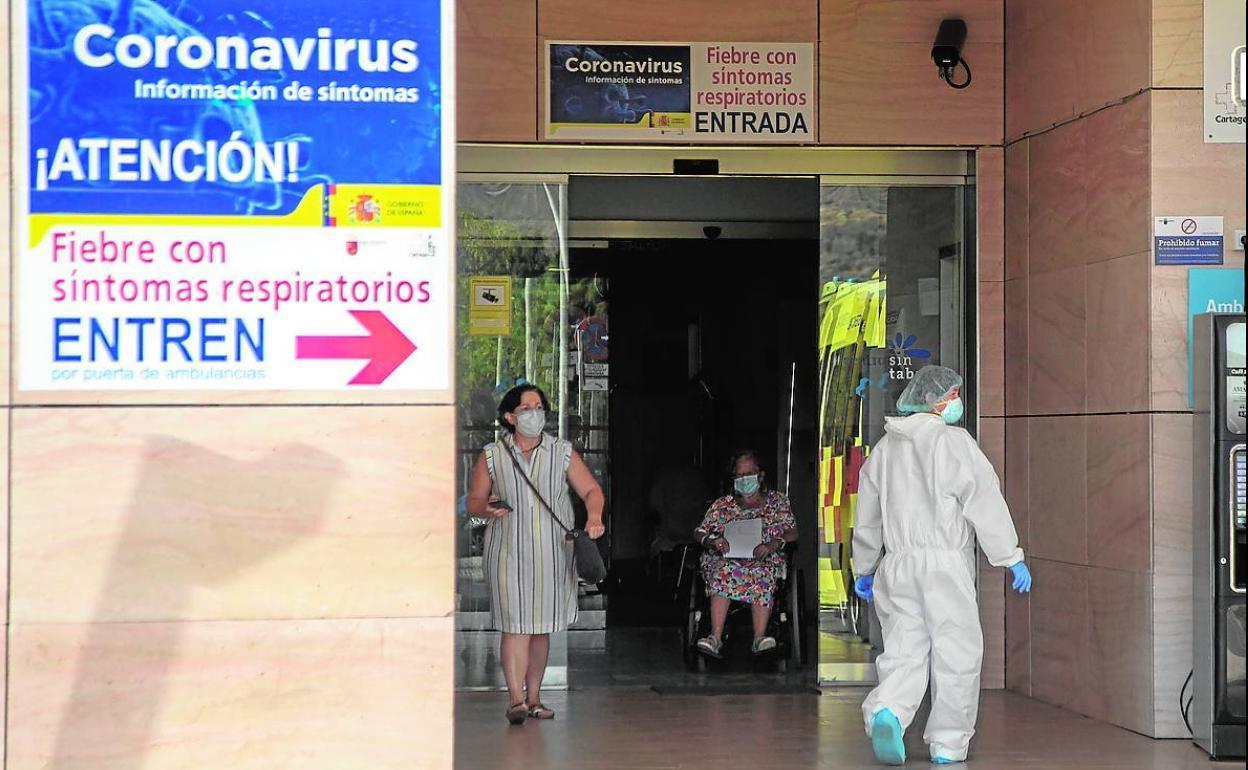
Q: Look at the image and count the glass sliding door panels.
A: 2